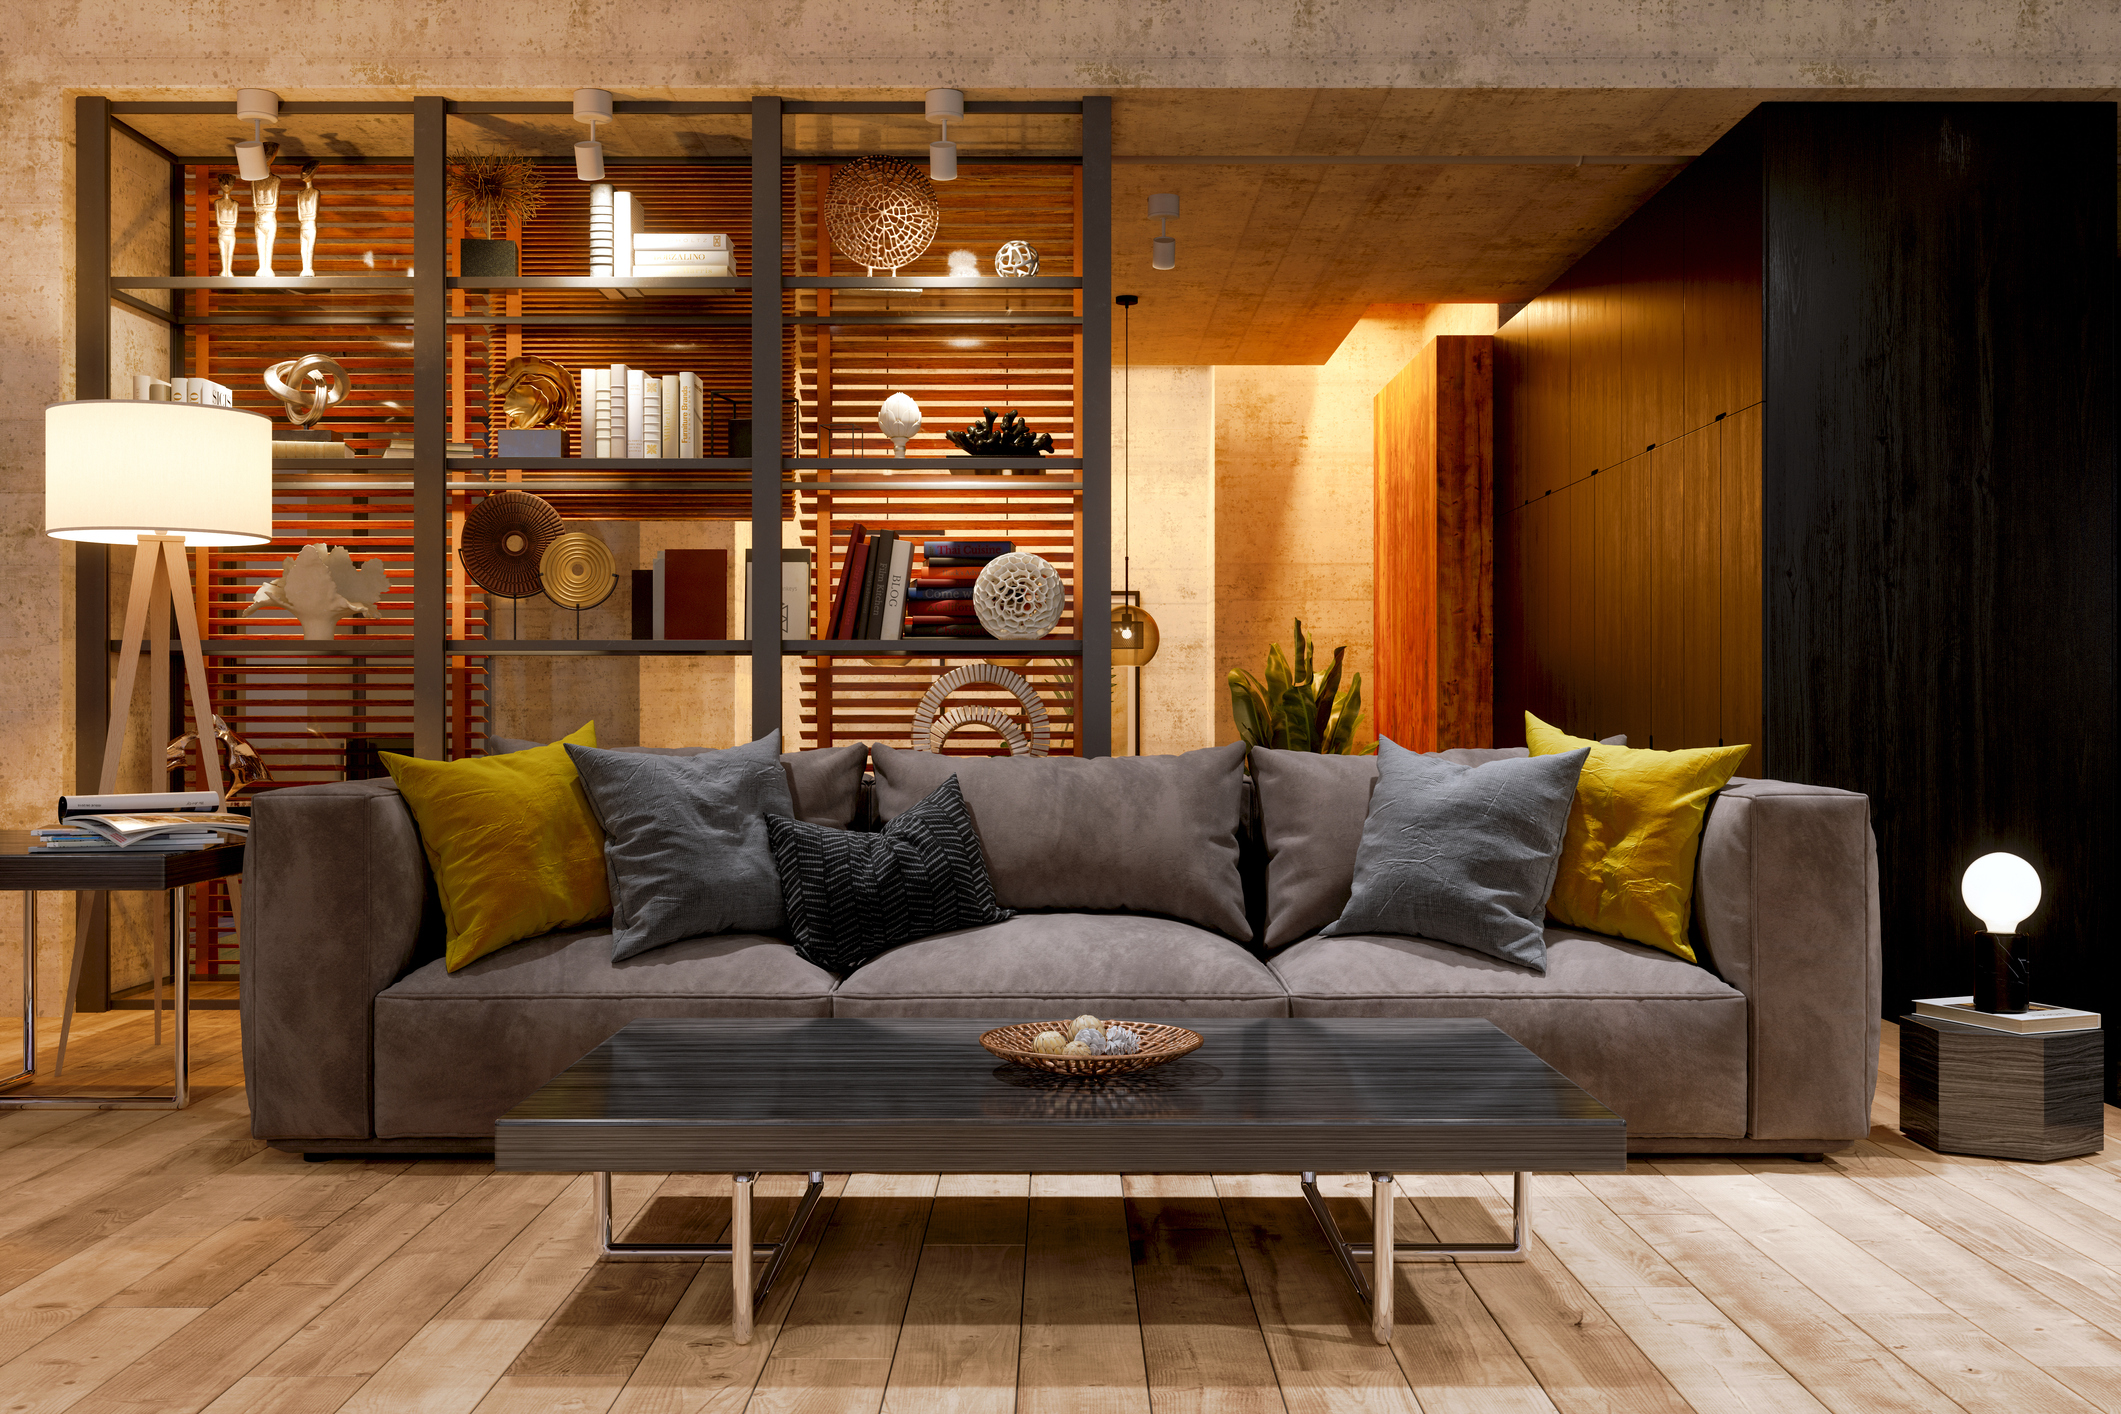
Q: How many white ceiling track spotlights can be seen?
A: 4